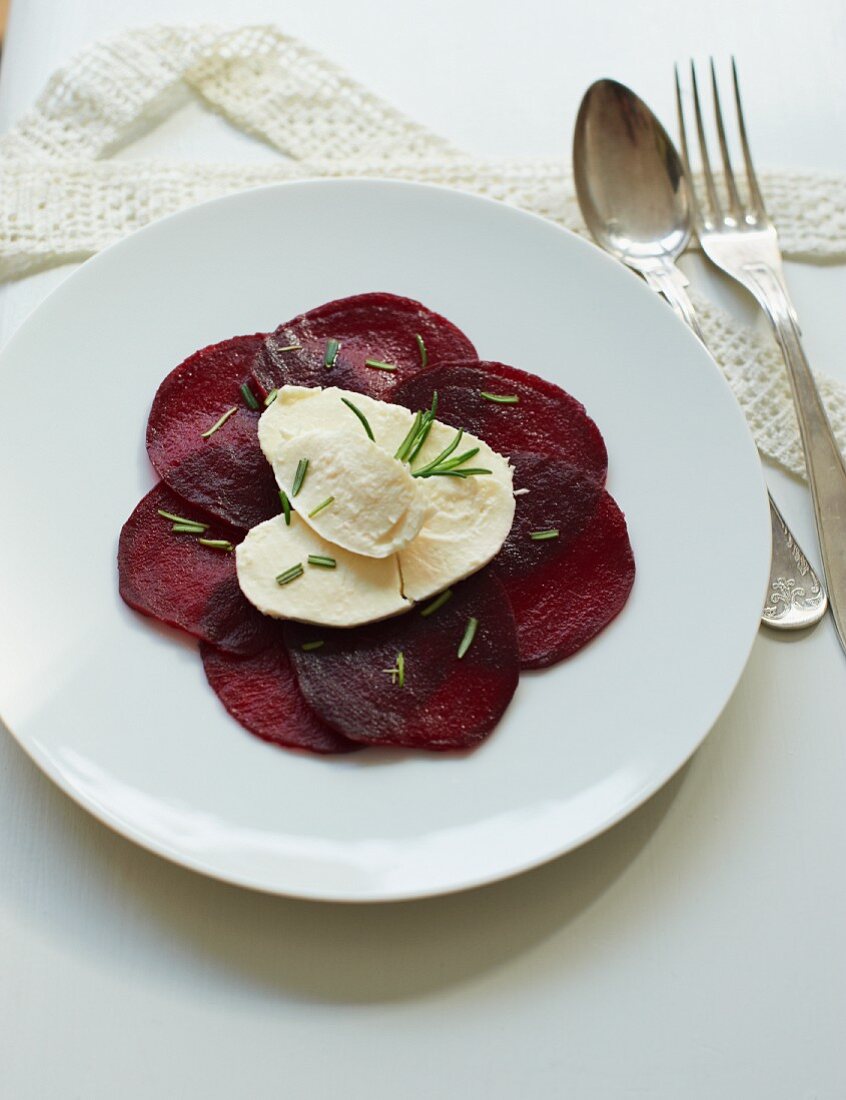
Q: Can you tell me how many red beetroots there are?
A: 7